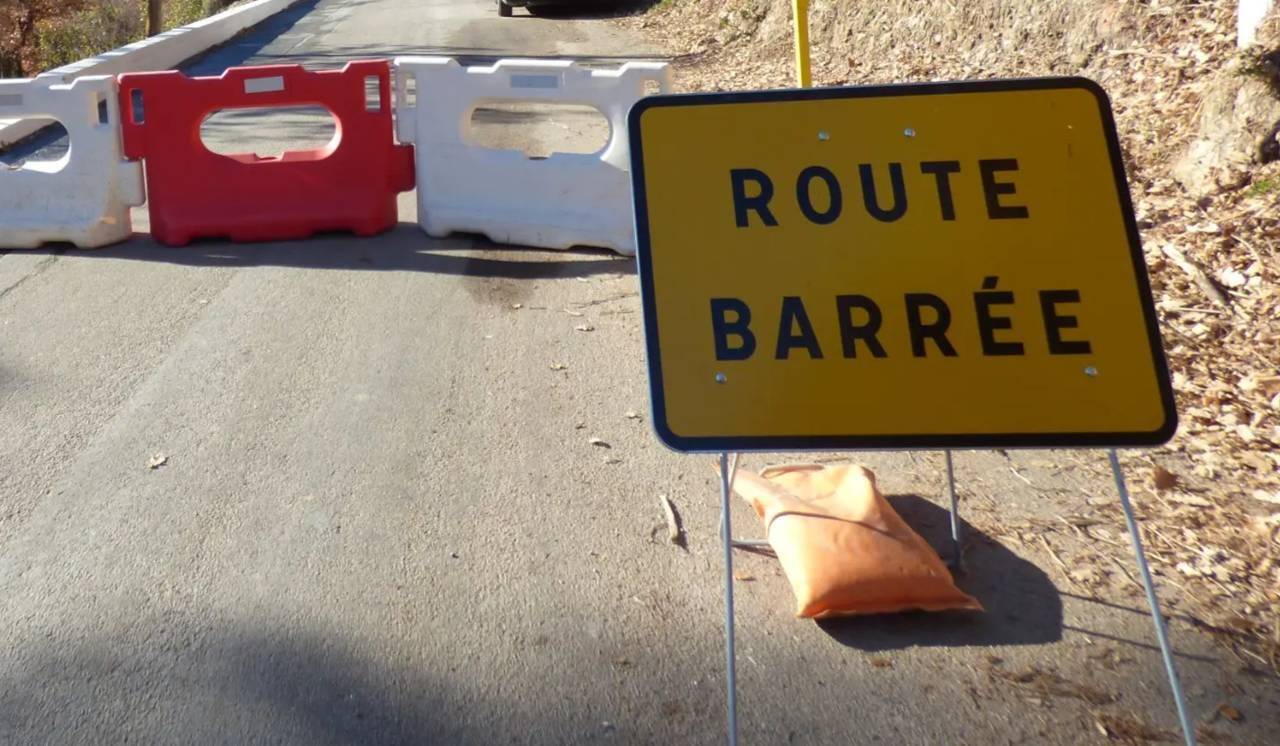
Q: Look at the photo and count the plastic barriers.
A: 3